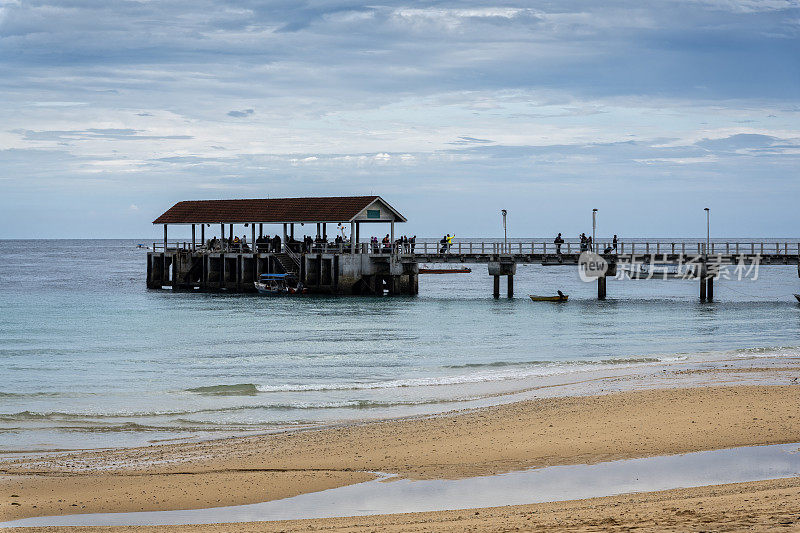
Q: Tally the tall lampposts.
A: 3